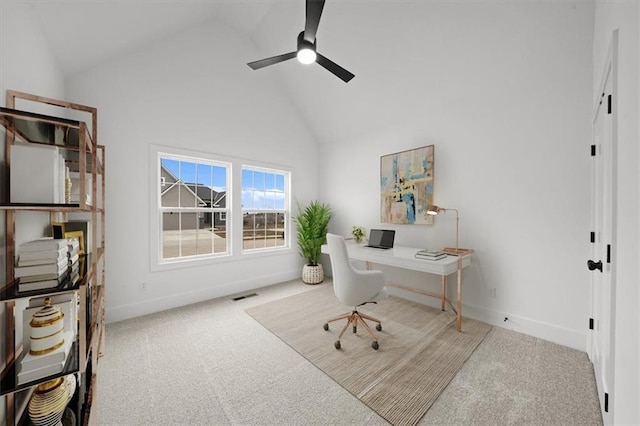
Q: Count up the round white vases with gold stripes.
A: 2